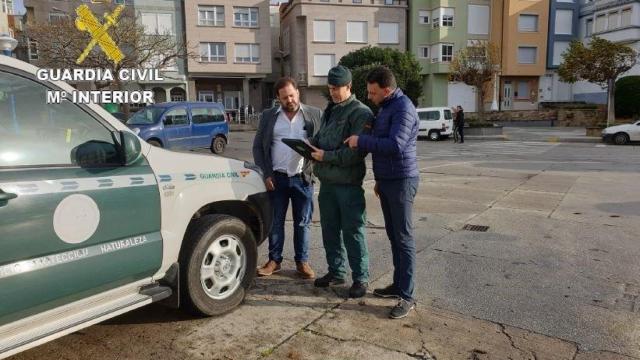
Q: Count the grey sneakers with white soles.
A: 2